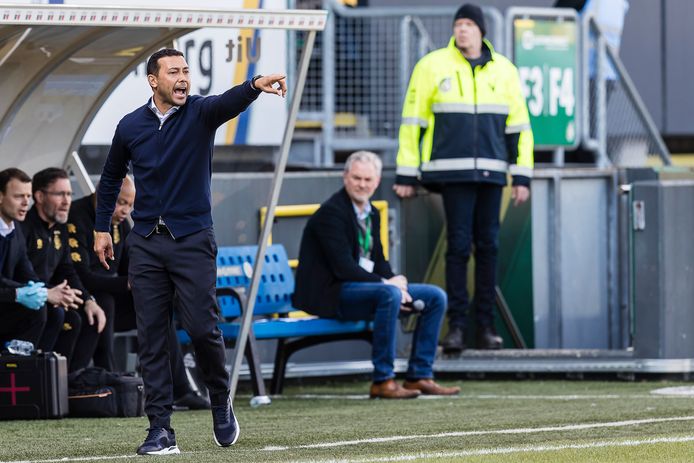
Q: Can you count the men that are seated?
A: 4